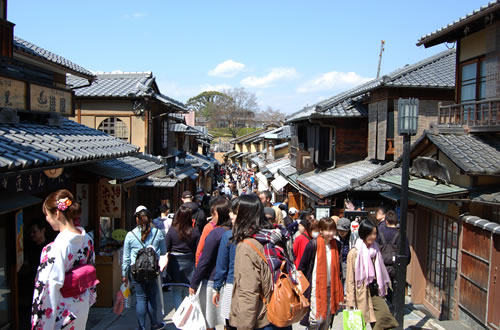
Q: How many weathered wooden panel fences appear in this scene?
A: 1